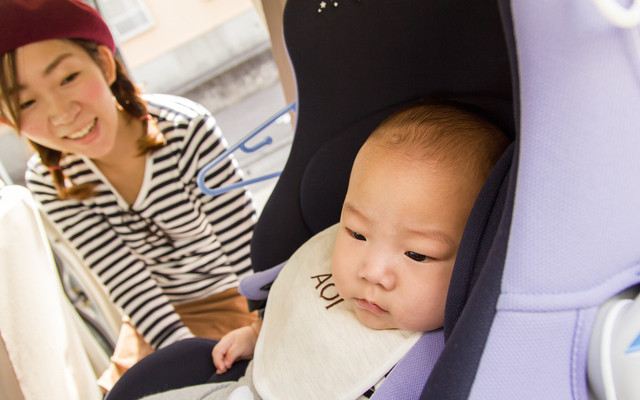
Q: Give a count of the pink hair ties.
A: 2